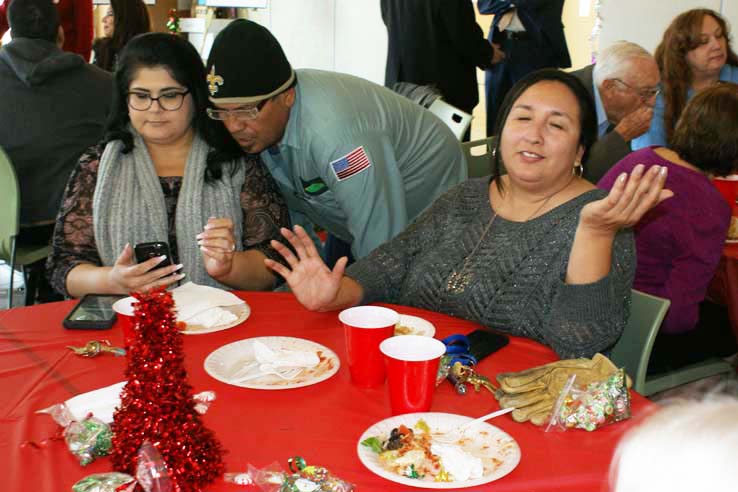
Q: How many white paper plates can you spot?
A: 4